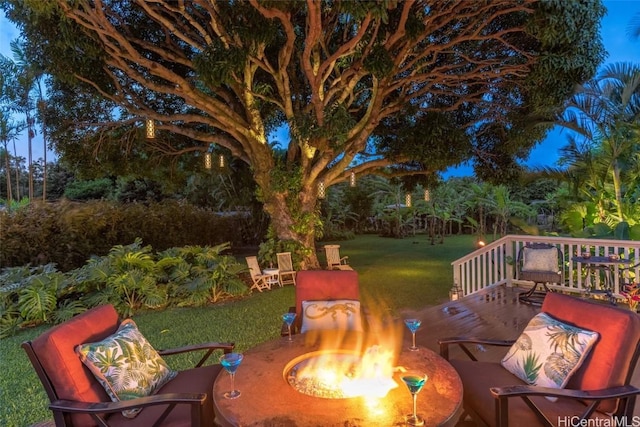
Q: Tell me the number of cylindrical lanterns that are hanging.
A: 7